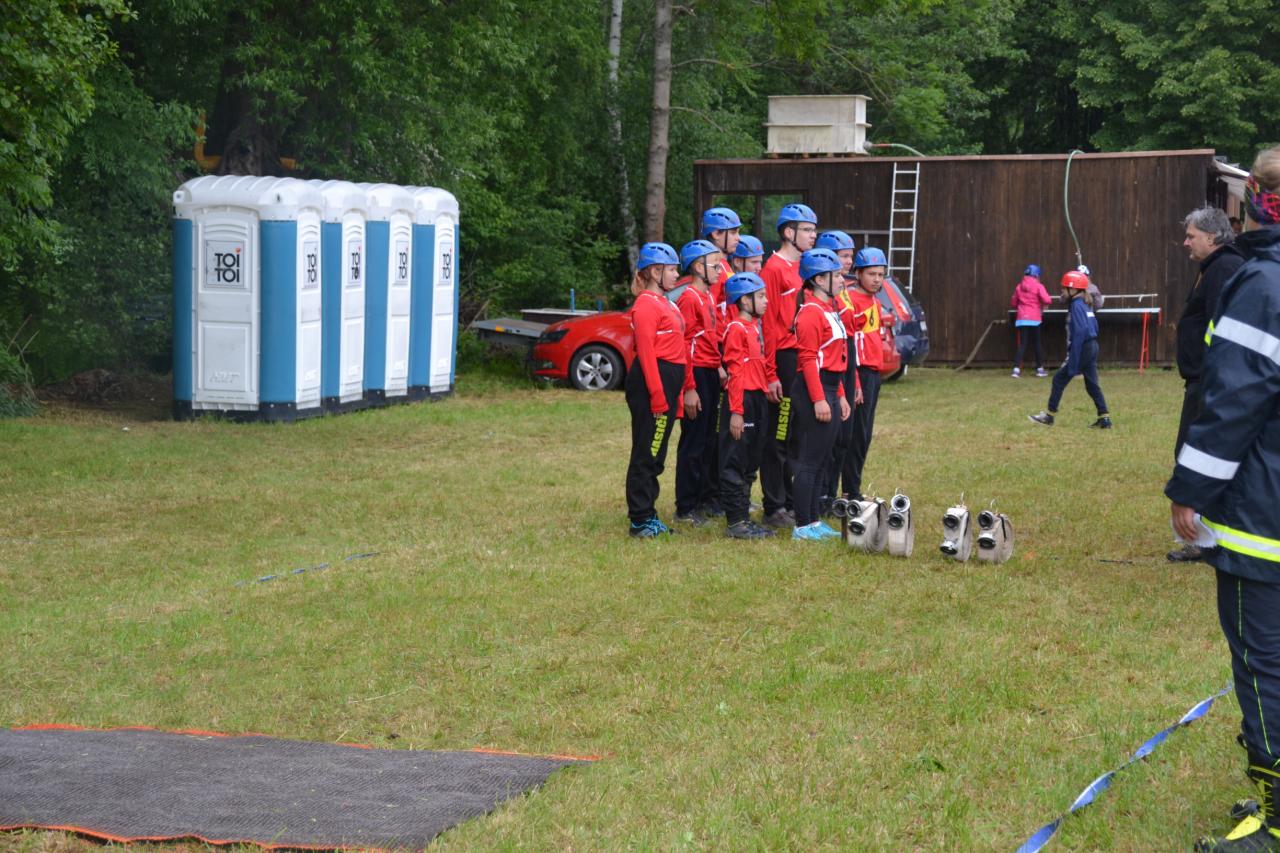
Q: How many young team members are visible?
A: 9